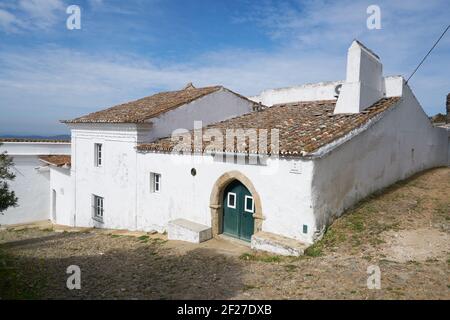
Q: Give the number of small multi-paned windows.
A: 3